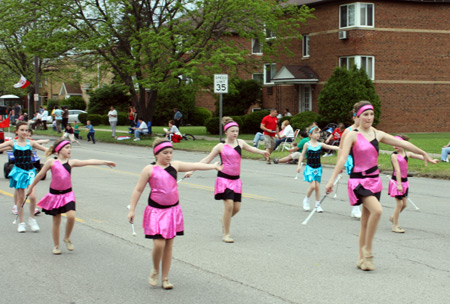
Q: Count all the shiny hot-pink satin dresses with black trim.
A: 5